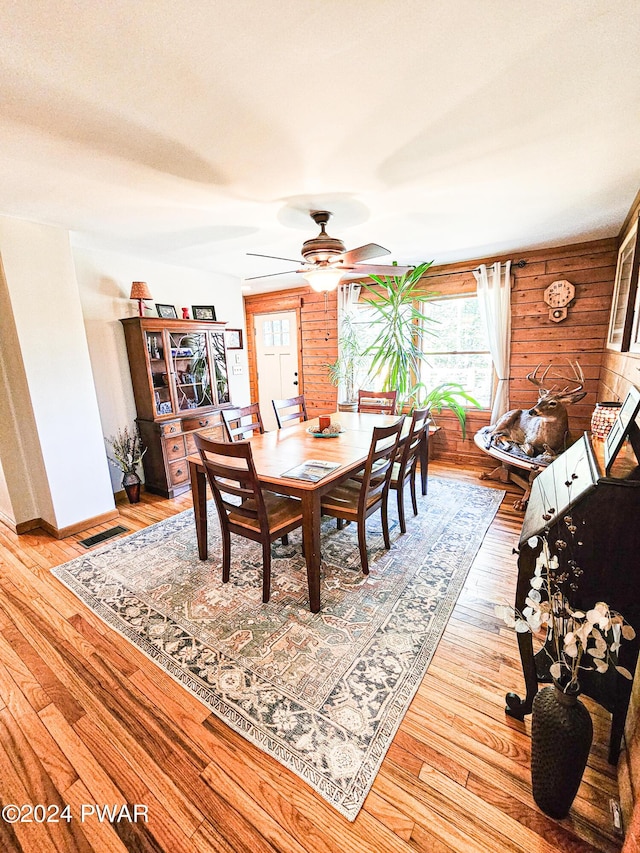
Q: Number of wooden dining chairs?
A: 6